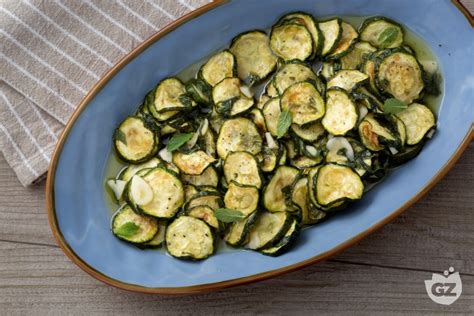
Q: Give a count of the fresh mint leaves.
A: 6